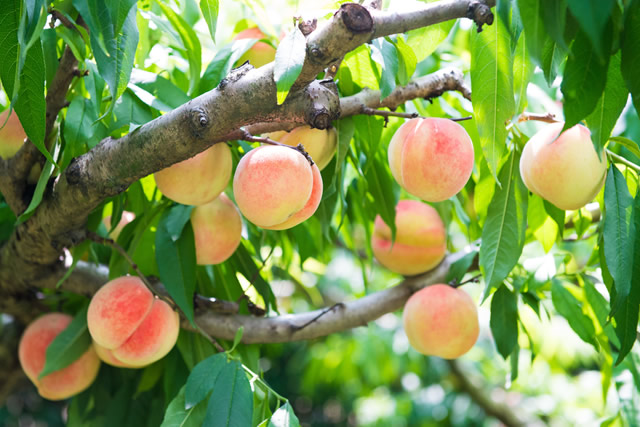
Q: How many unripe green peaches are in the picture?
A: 0